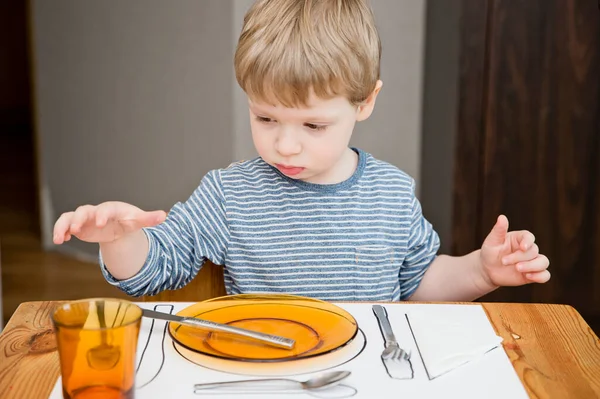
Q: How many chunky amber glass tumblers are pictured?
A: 1